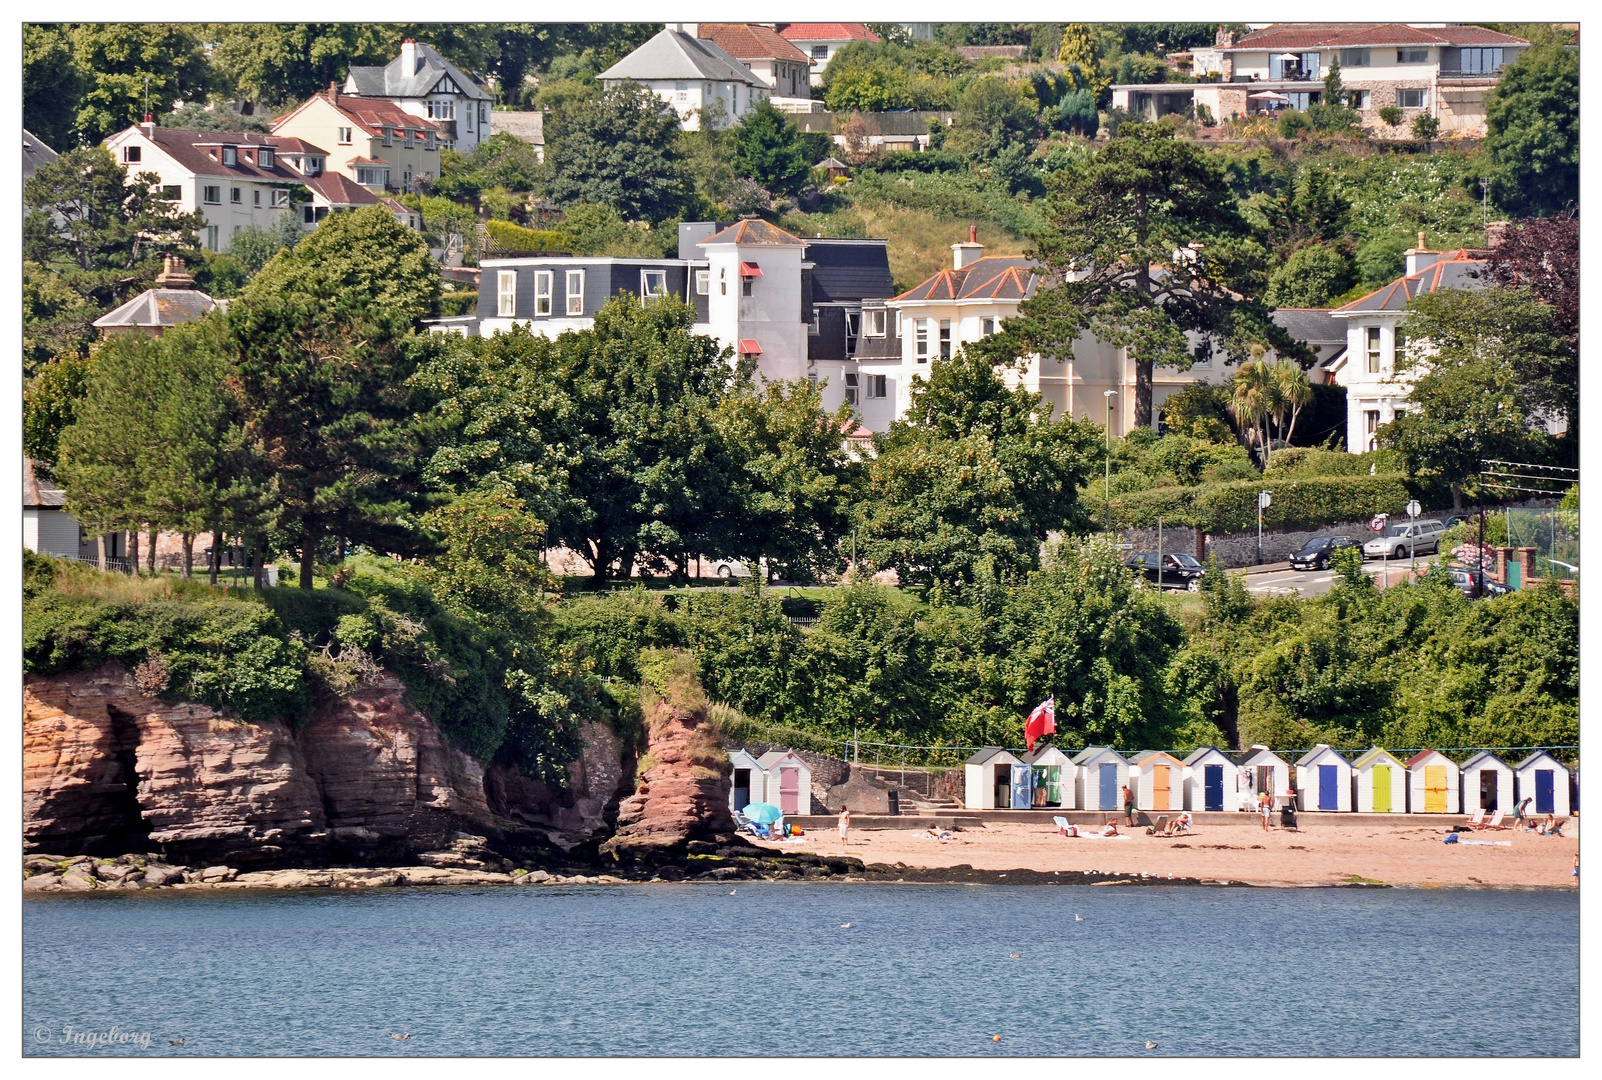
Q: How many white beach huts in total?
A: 13